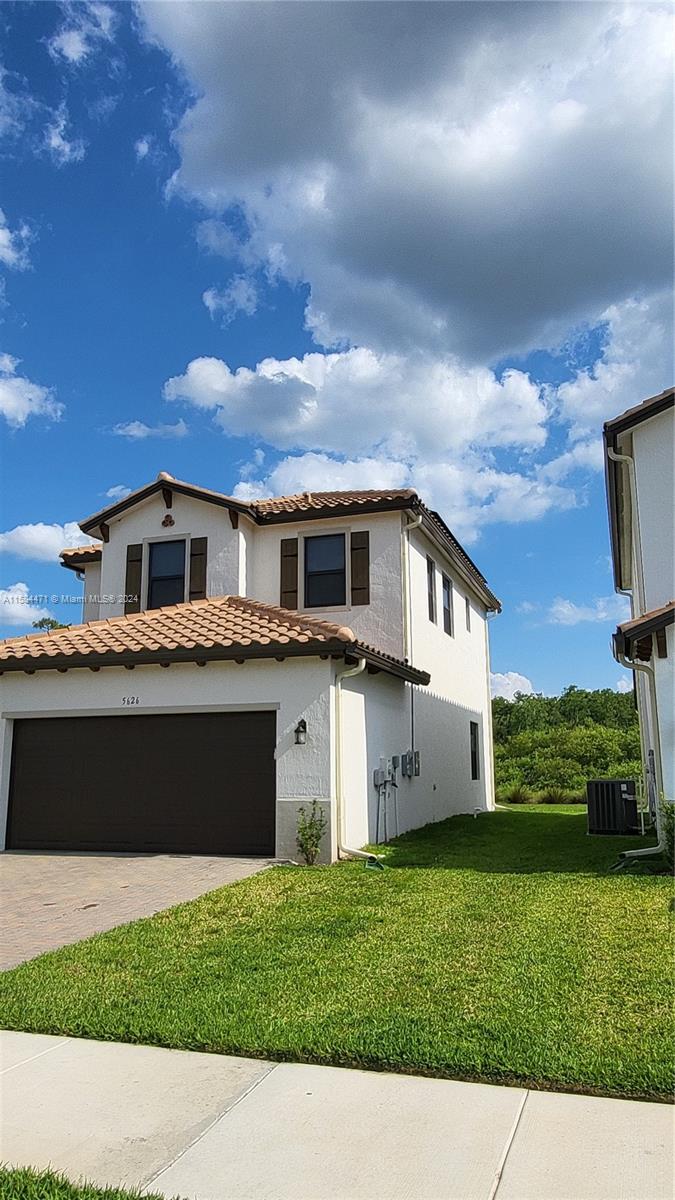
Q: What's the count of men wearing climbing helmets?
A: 0